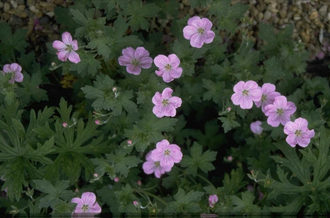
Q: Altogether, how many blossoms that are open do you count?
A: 13